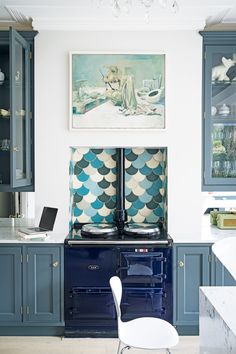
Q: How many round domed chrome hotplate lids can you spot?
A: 2